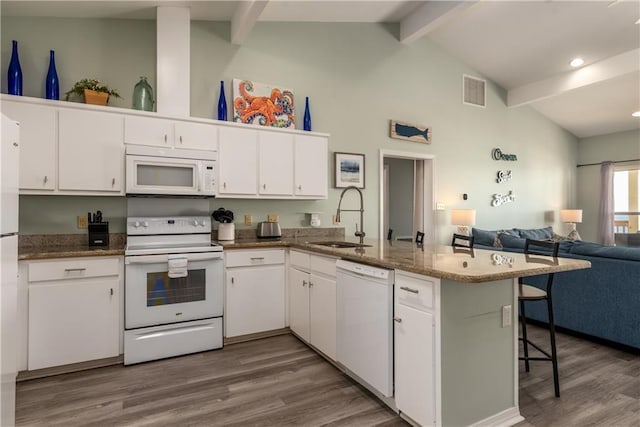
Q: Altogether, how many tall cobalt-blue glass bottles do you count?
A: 4